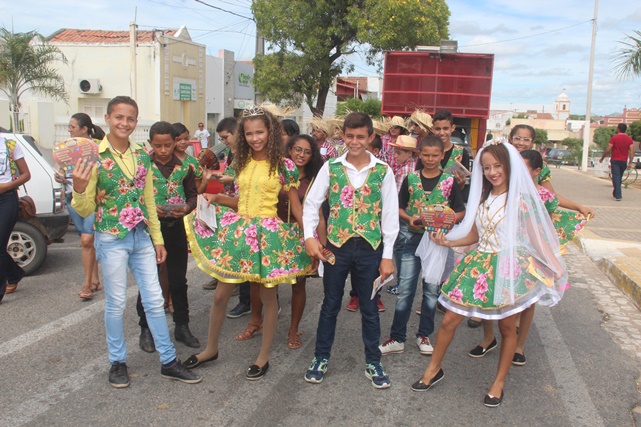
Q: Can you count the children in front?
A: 4